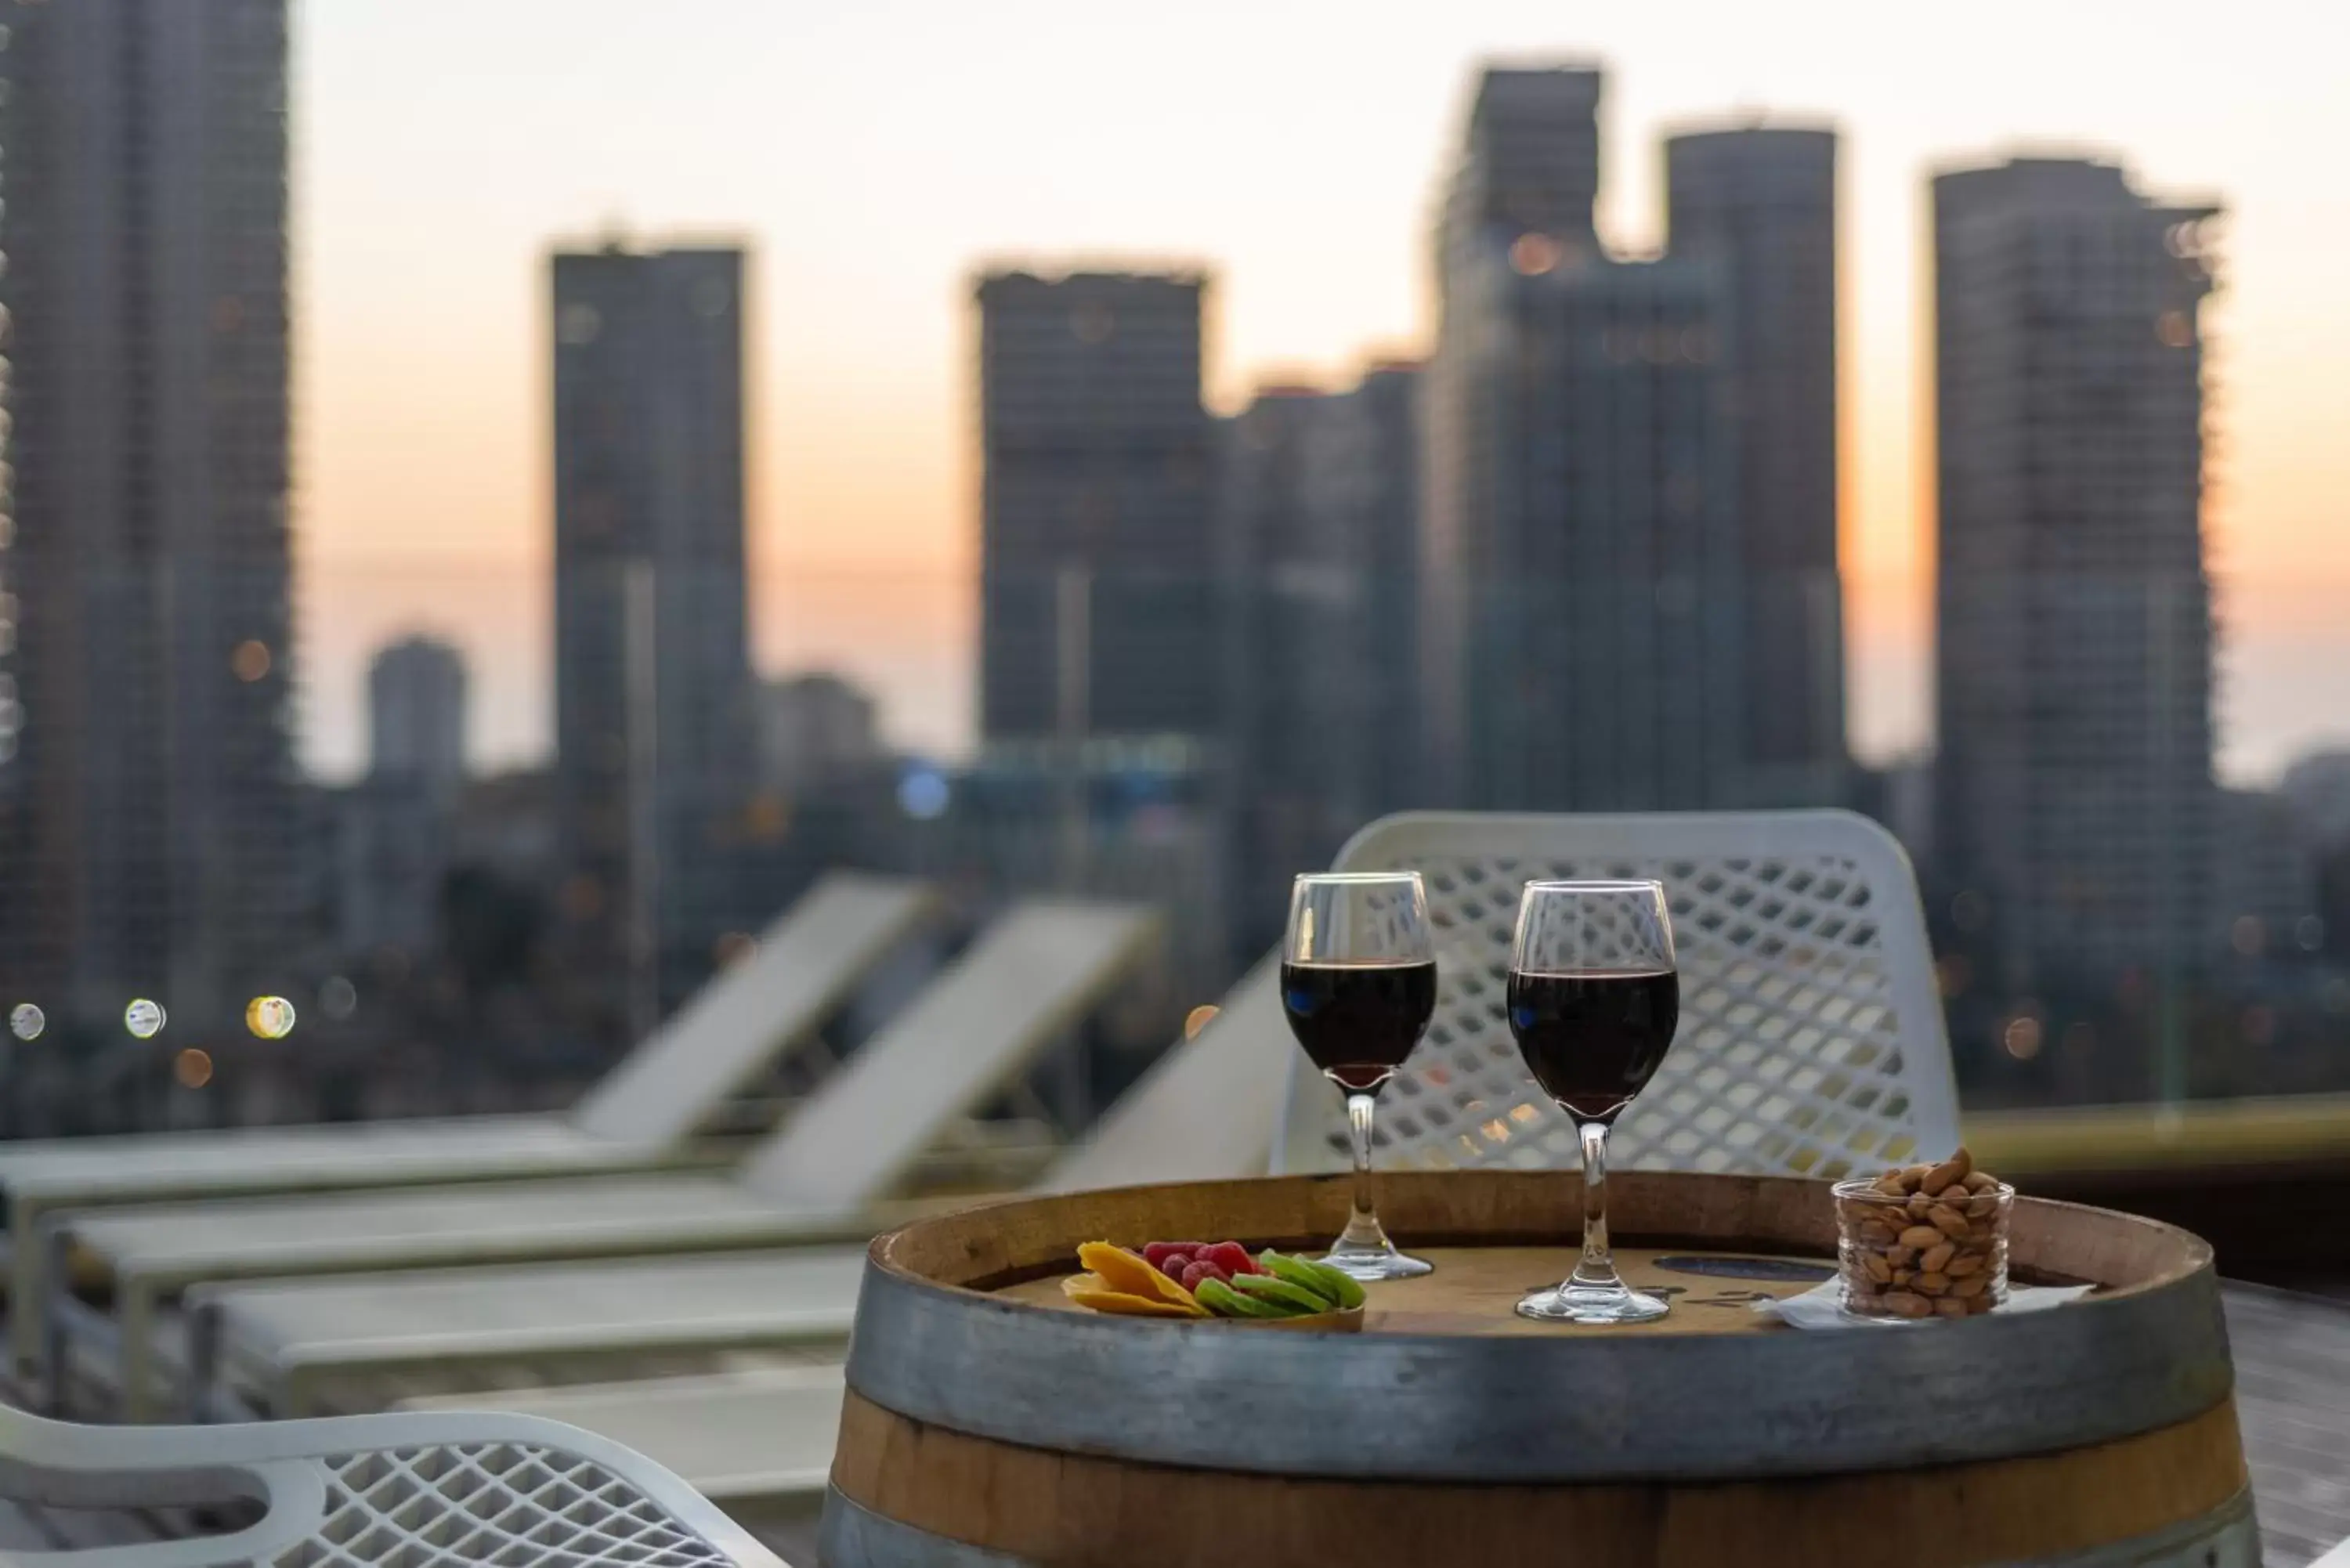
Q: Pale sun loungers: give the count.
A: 4